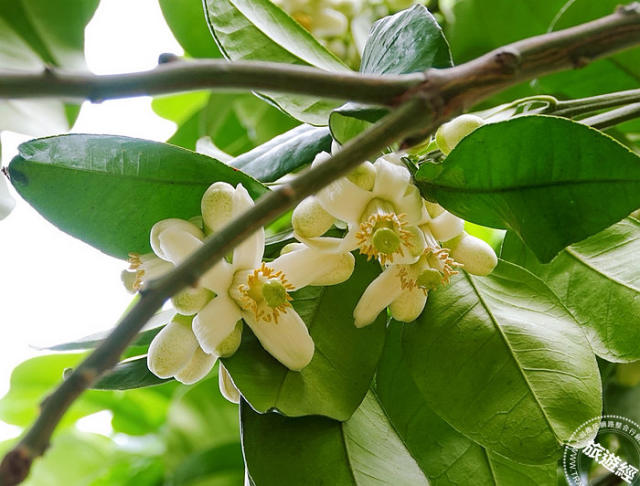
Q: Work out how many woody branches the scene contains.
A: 2